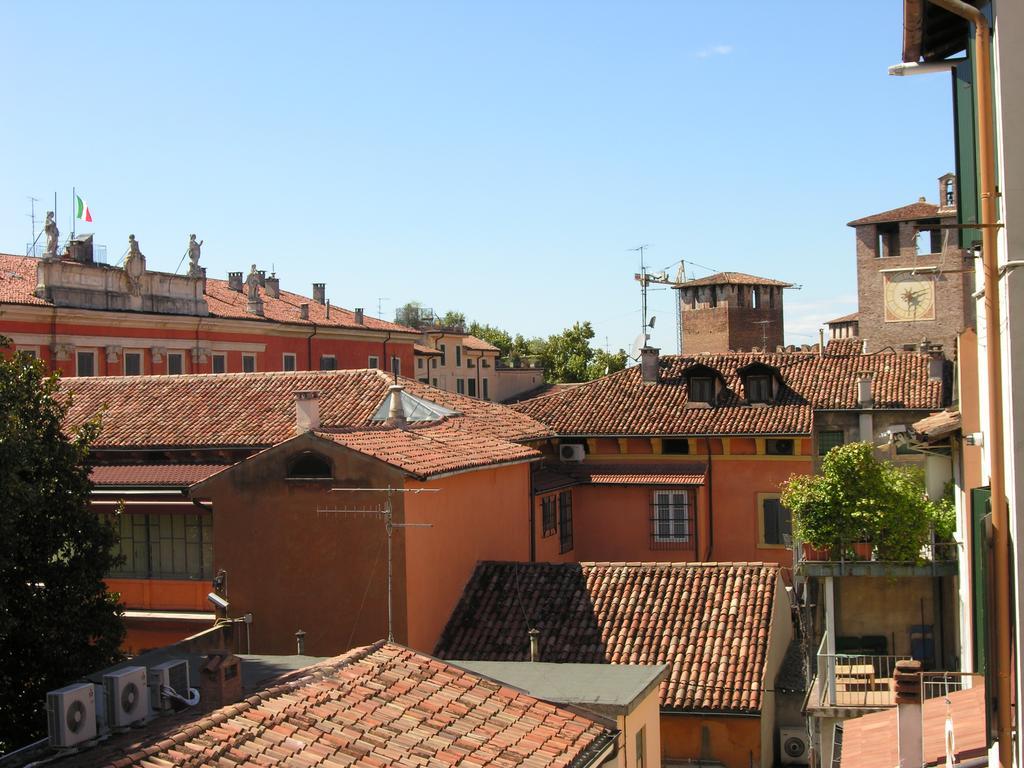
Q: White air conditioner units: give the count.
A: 5